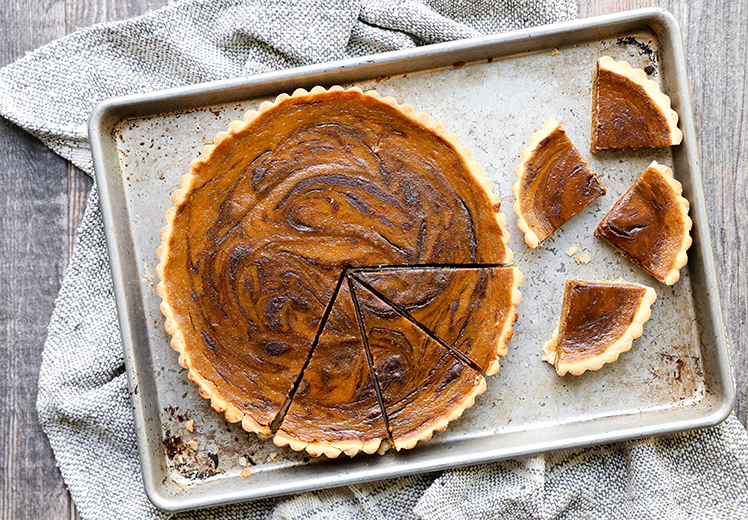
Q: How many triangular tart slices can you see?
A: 7